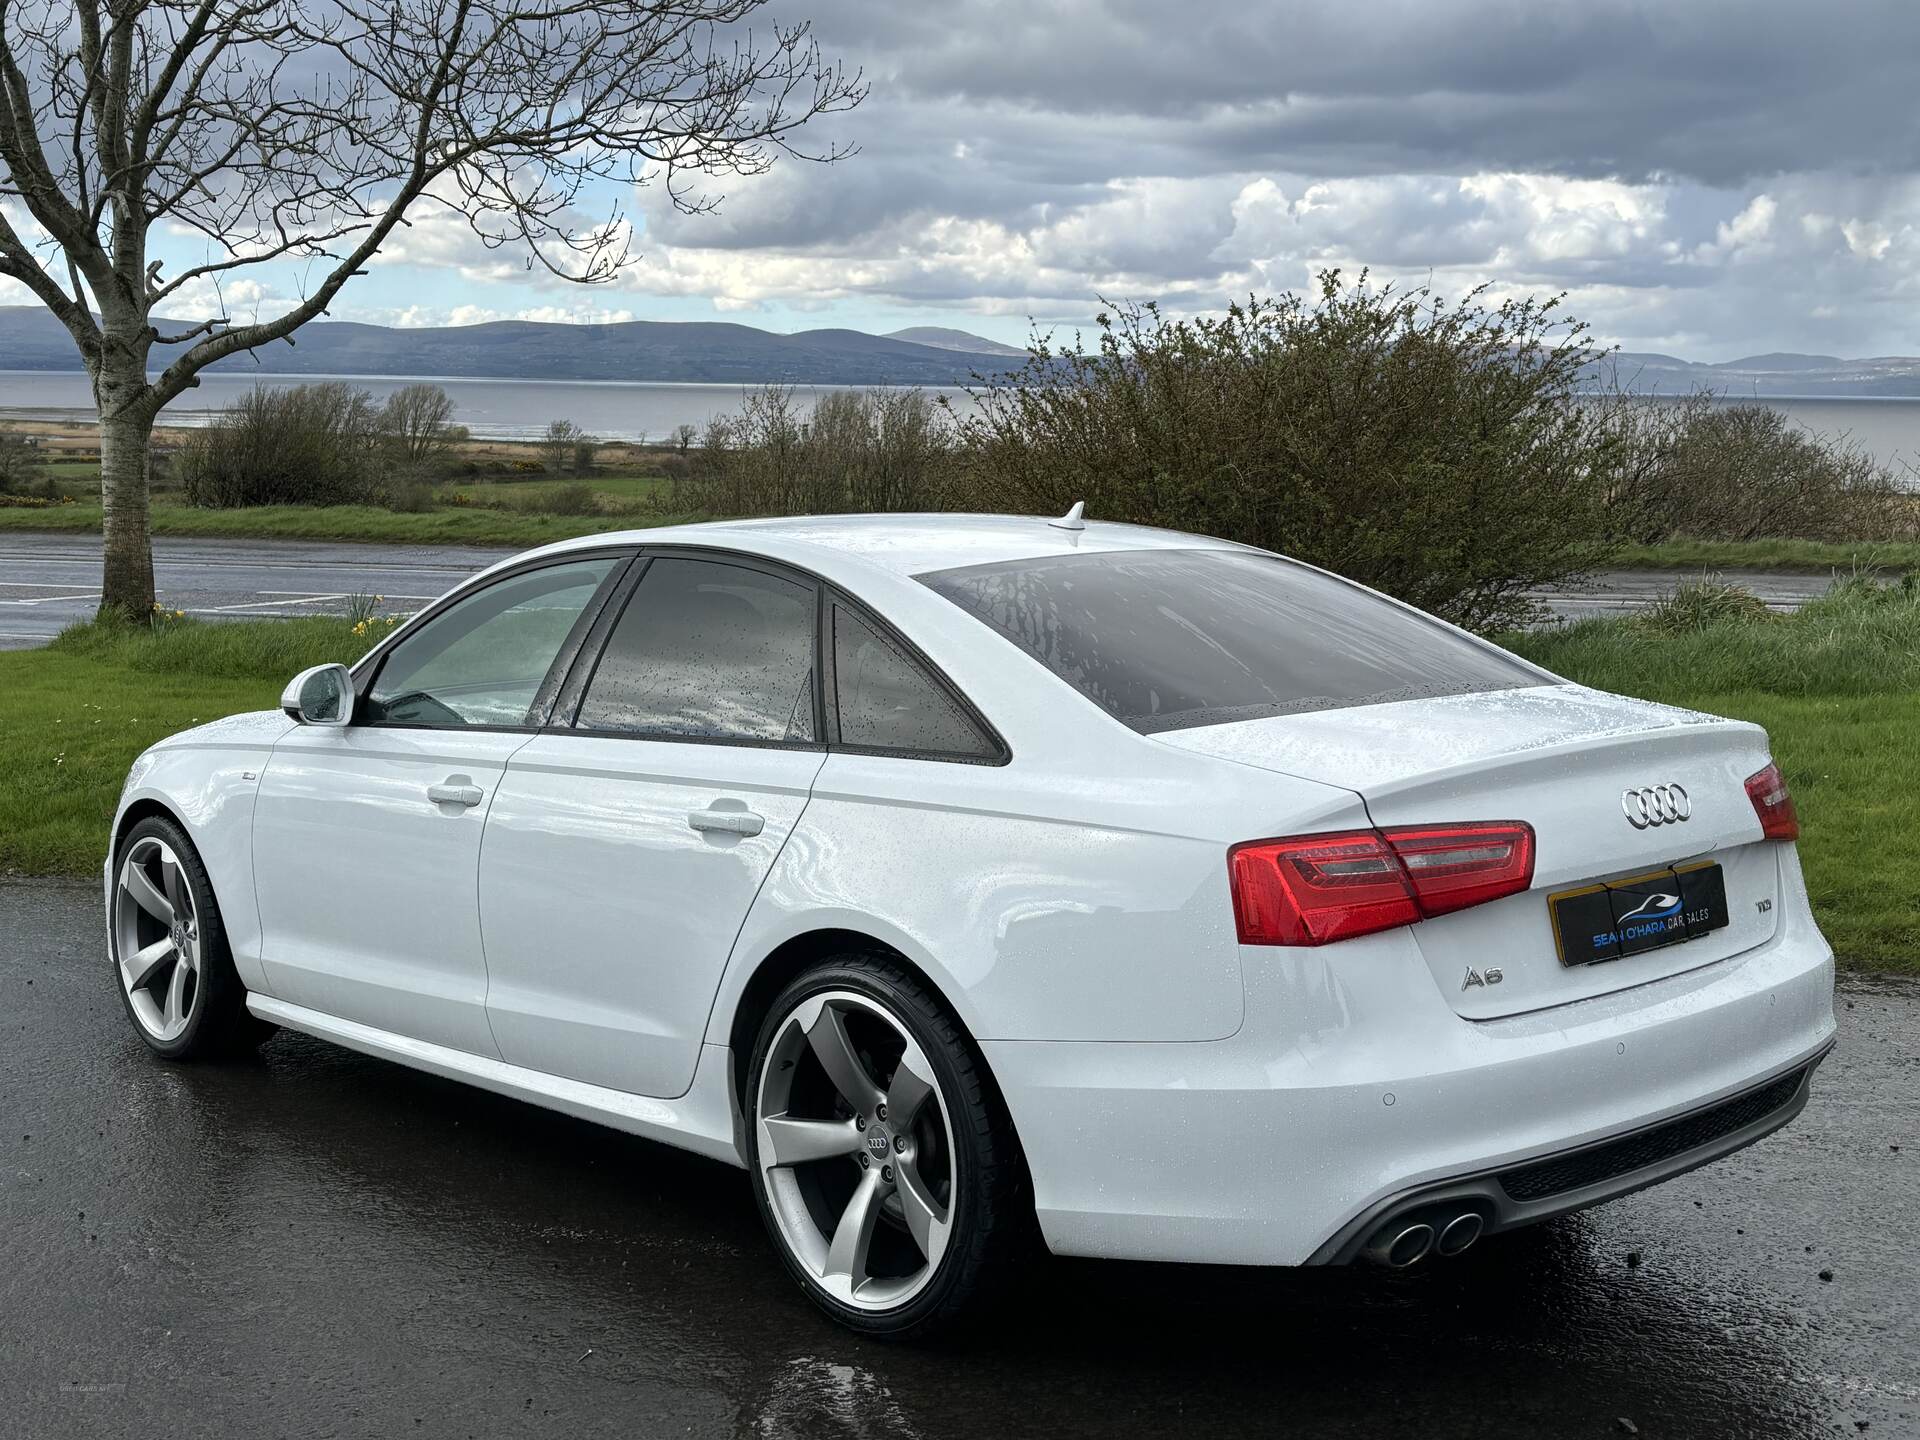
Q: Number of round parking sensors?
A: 3